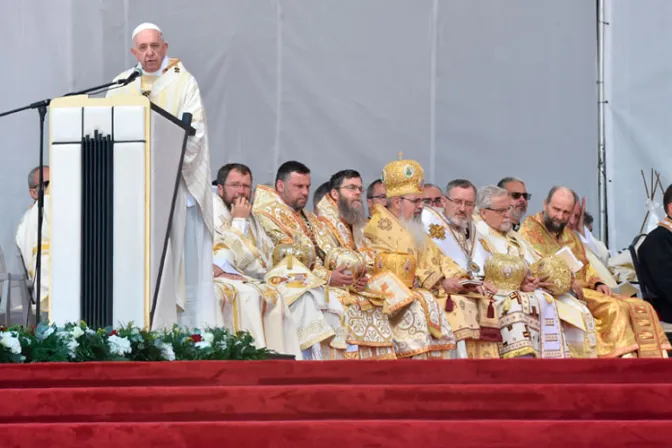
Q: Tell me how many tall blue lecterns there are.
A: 0